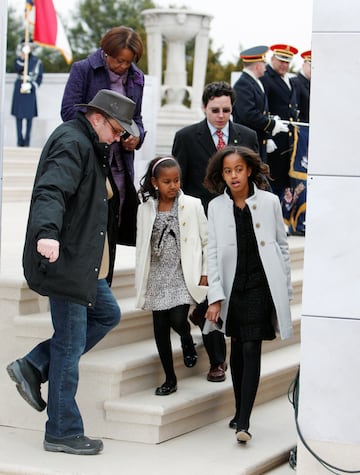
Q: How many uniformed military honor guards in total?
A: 4